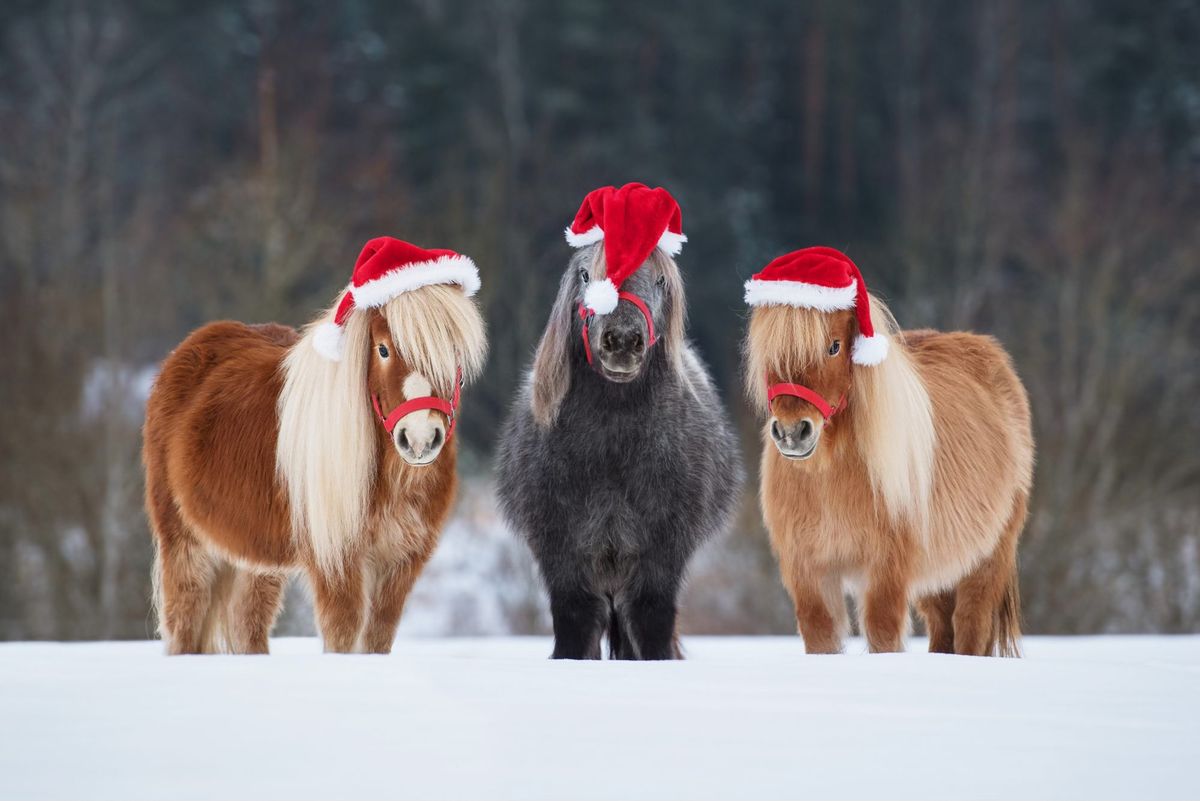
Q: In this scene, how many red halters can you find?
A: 3